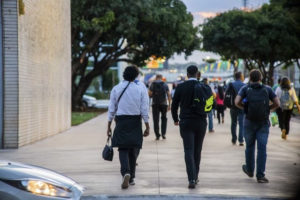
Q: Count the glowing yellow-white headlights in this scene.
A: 1